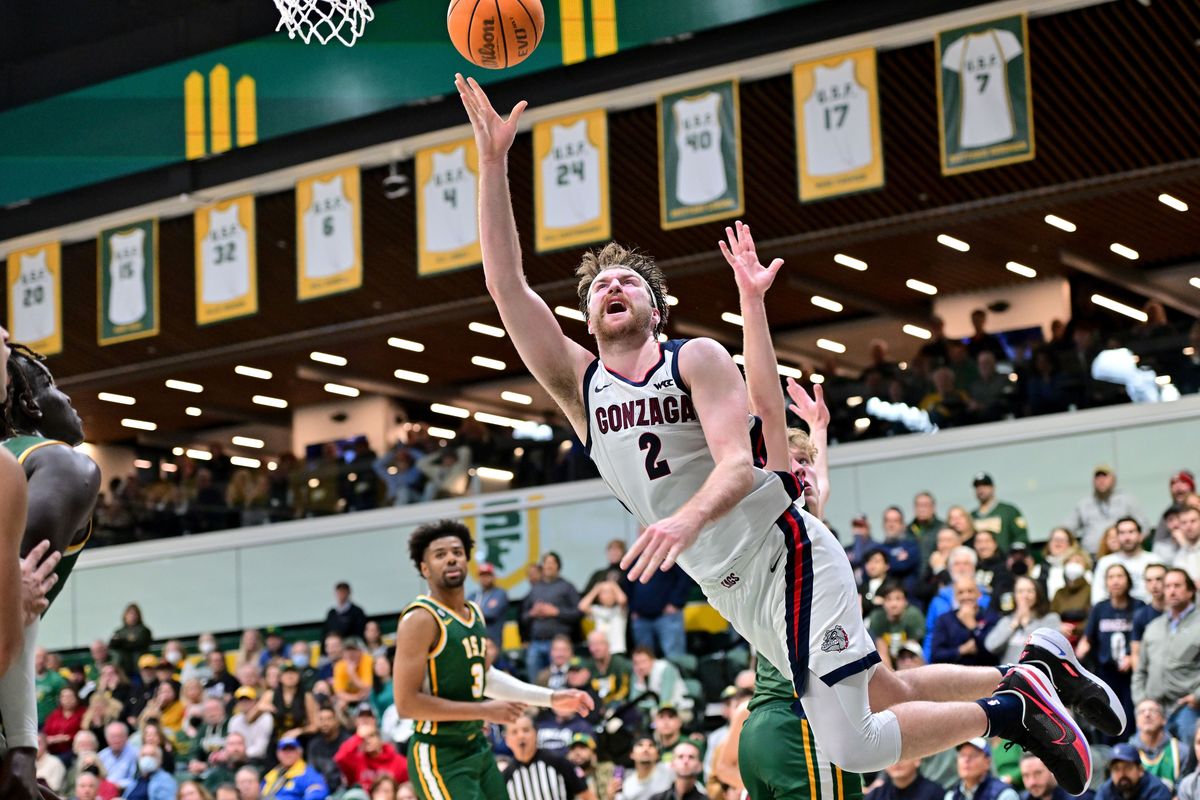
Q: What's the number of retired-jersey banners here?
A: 9